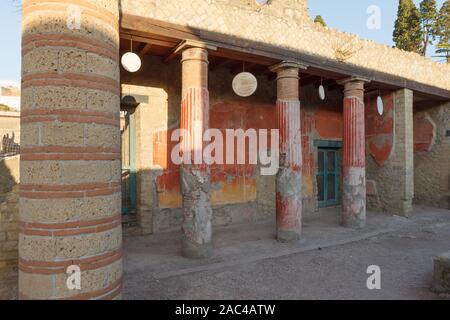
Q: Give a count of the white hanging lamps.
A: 4